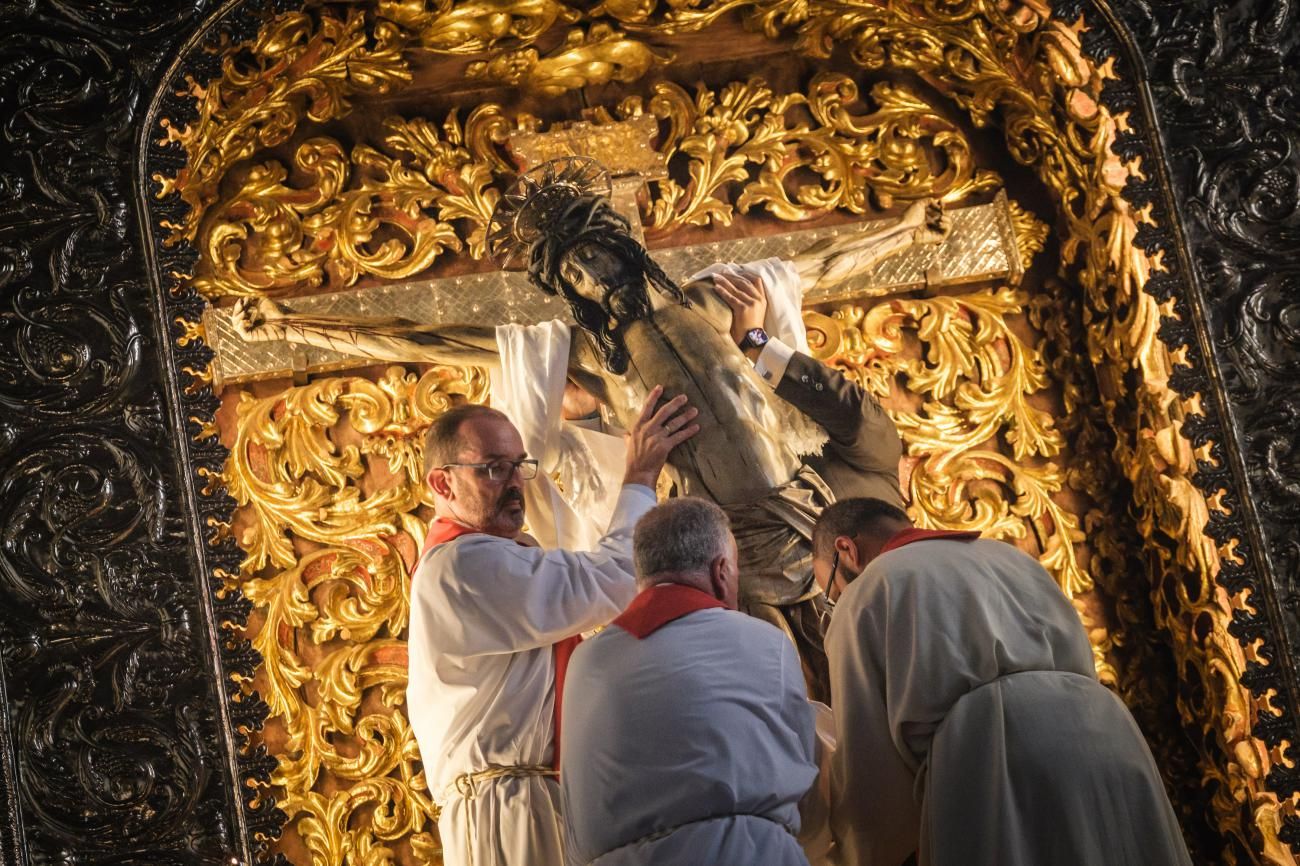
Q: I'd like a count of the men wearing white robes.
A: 3